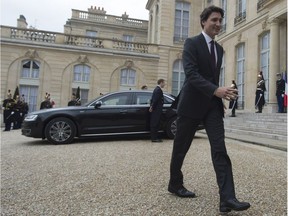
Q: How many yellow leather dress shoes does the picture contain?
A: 0